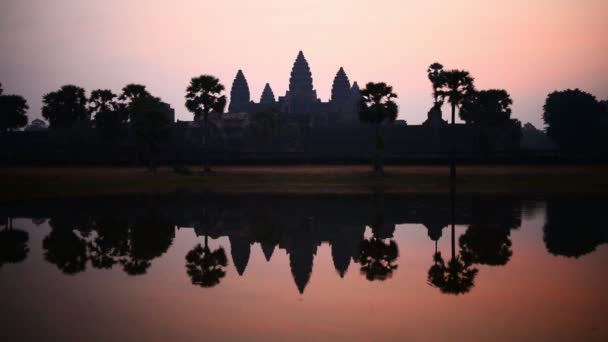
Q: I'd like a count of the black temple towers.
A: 5